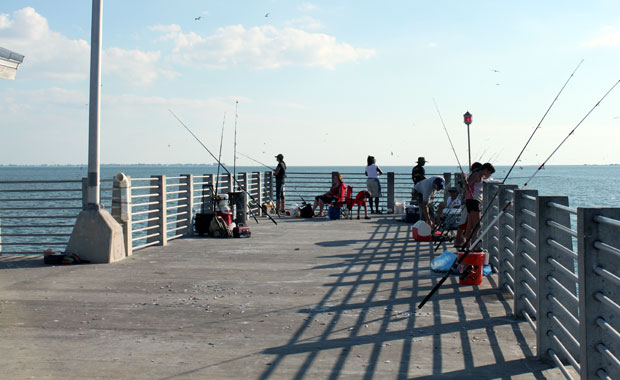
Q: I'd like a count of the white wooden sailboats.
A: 0